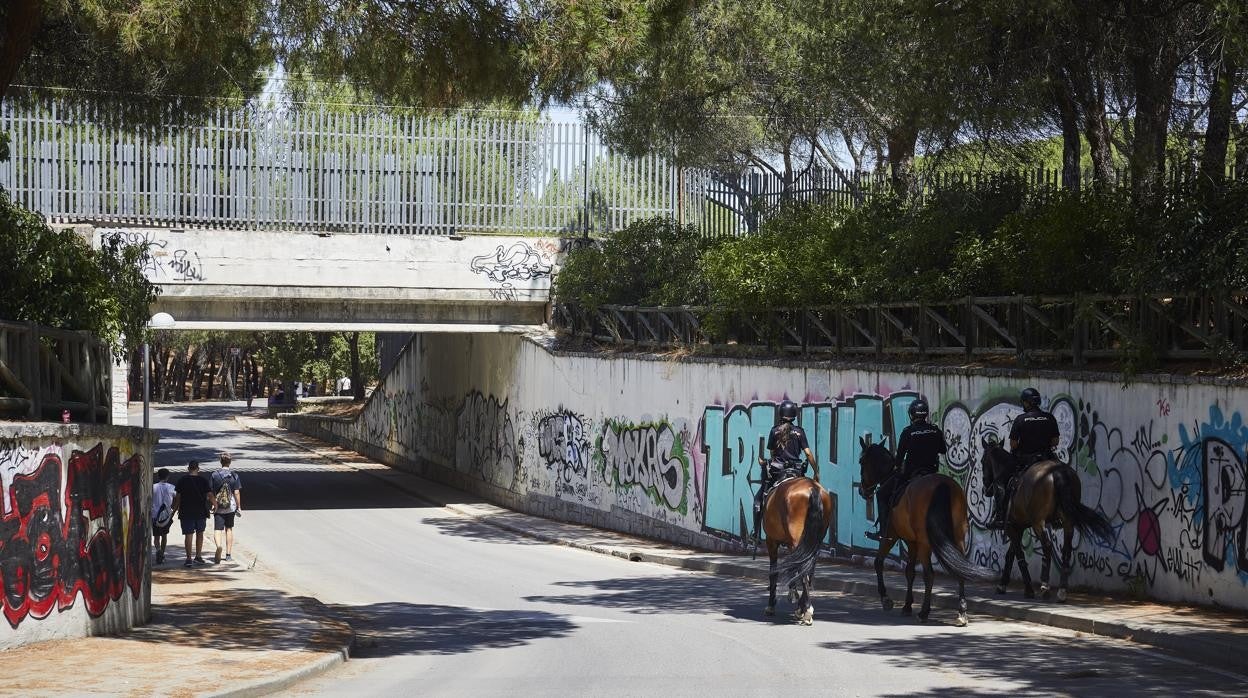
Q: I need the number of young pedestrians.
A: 3